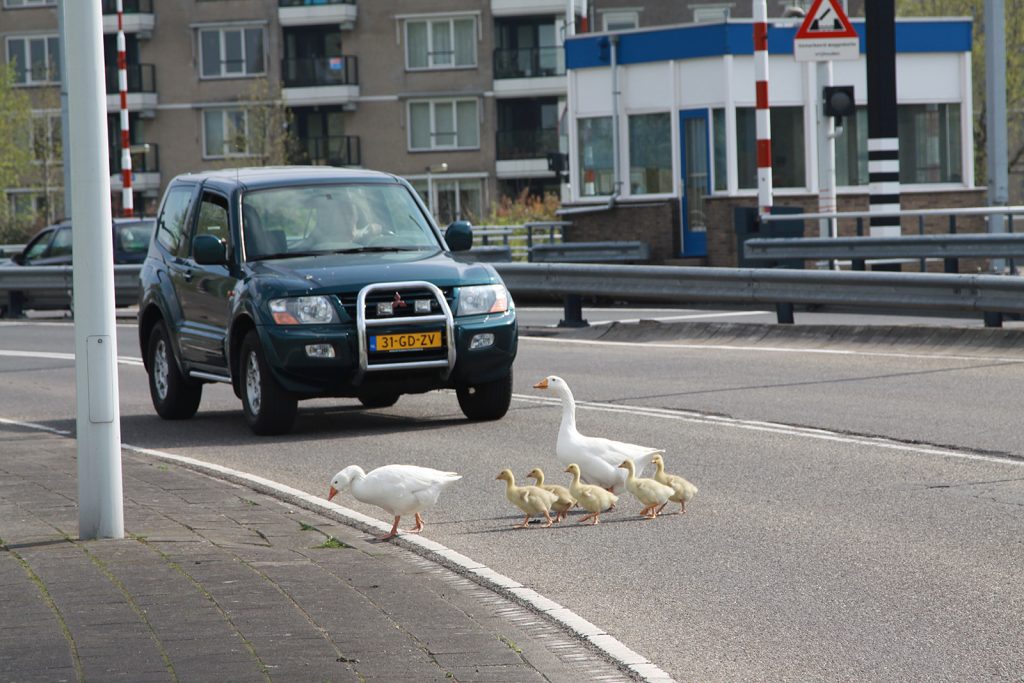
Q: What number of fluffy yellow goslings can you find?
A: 5